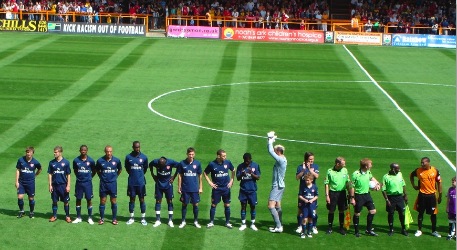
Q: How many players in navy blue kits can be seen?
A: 10